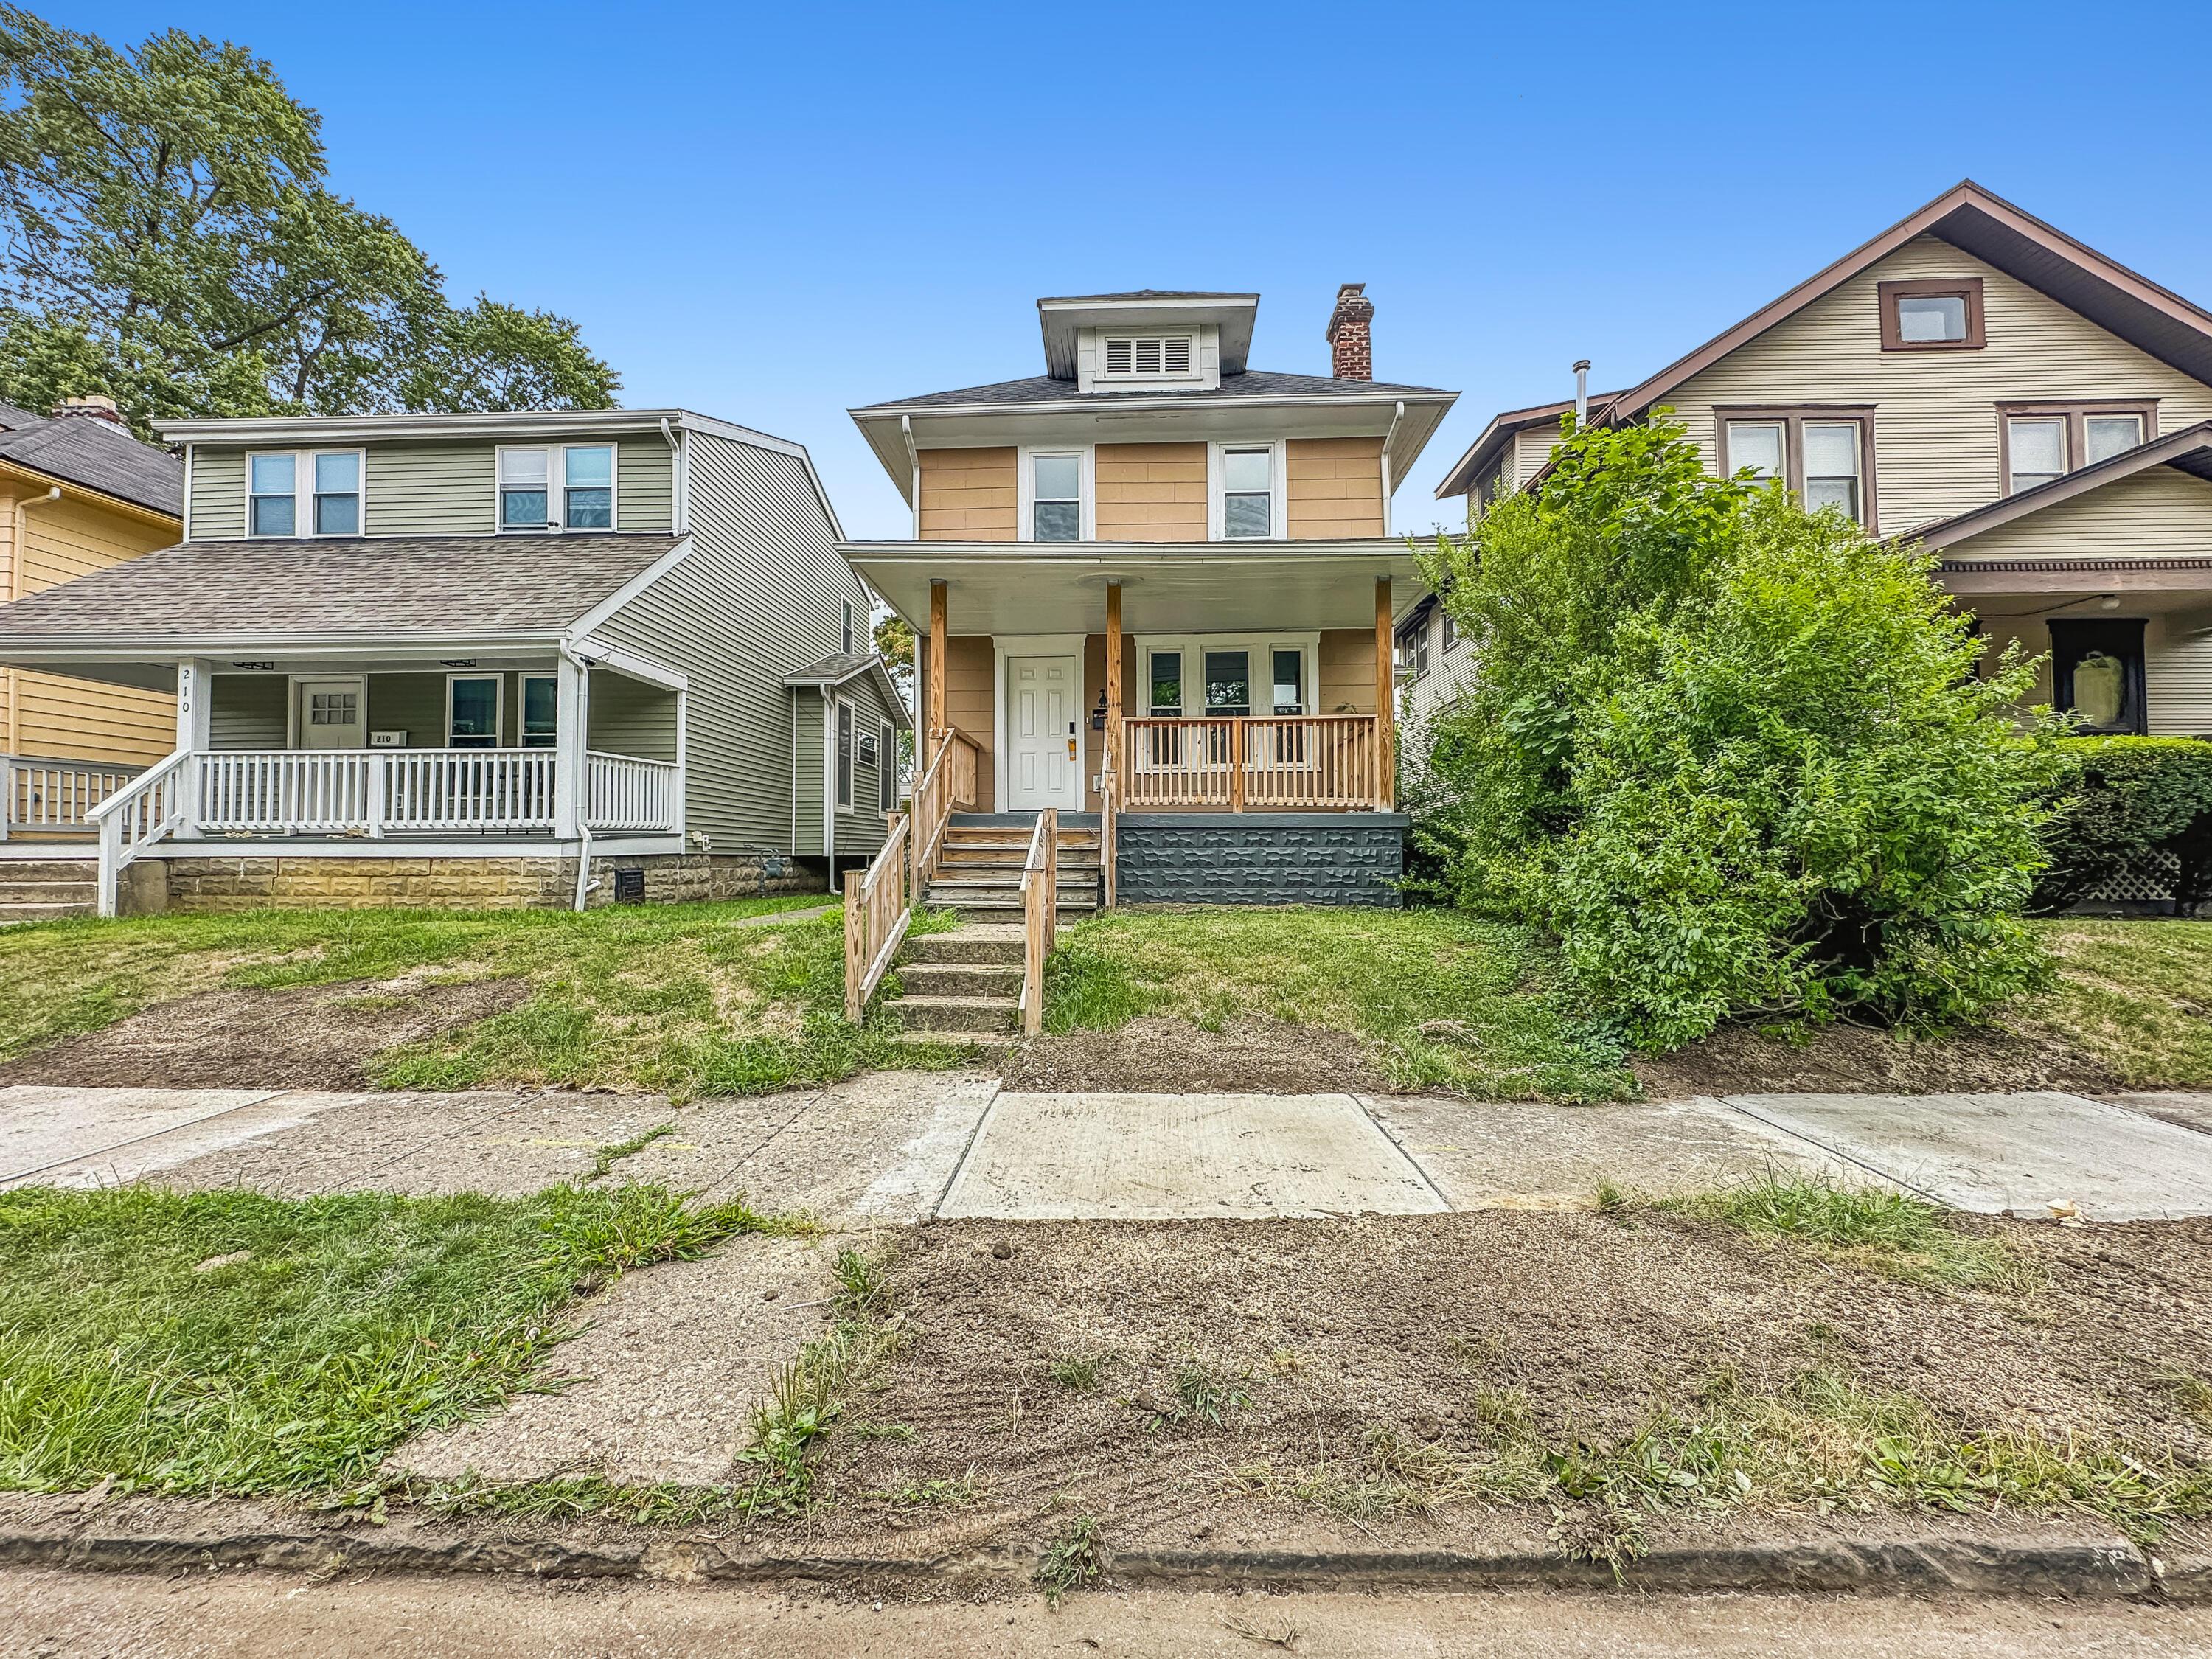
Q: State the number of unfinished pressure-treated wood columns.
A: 3